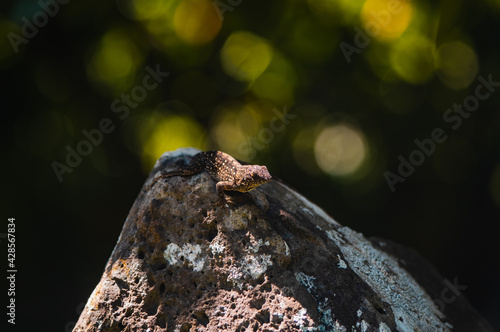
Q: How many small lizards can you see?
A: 1